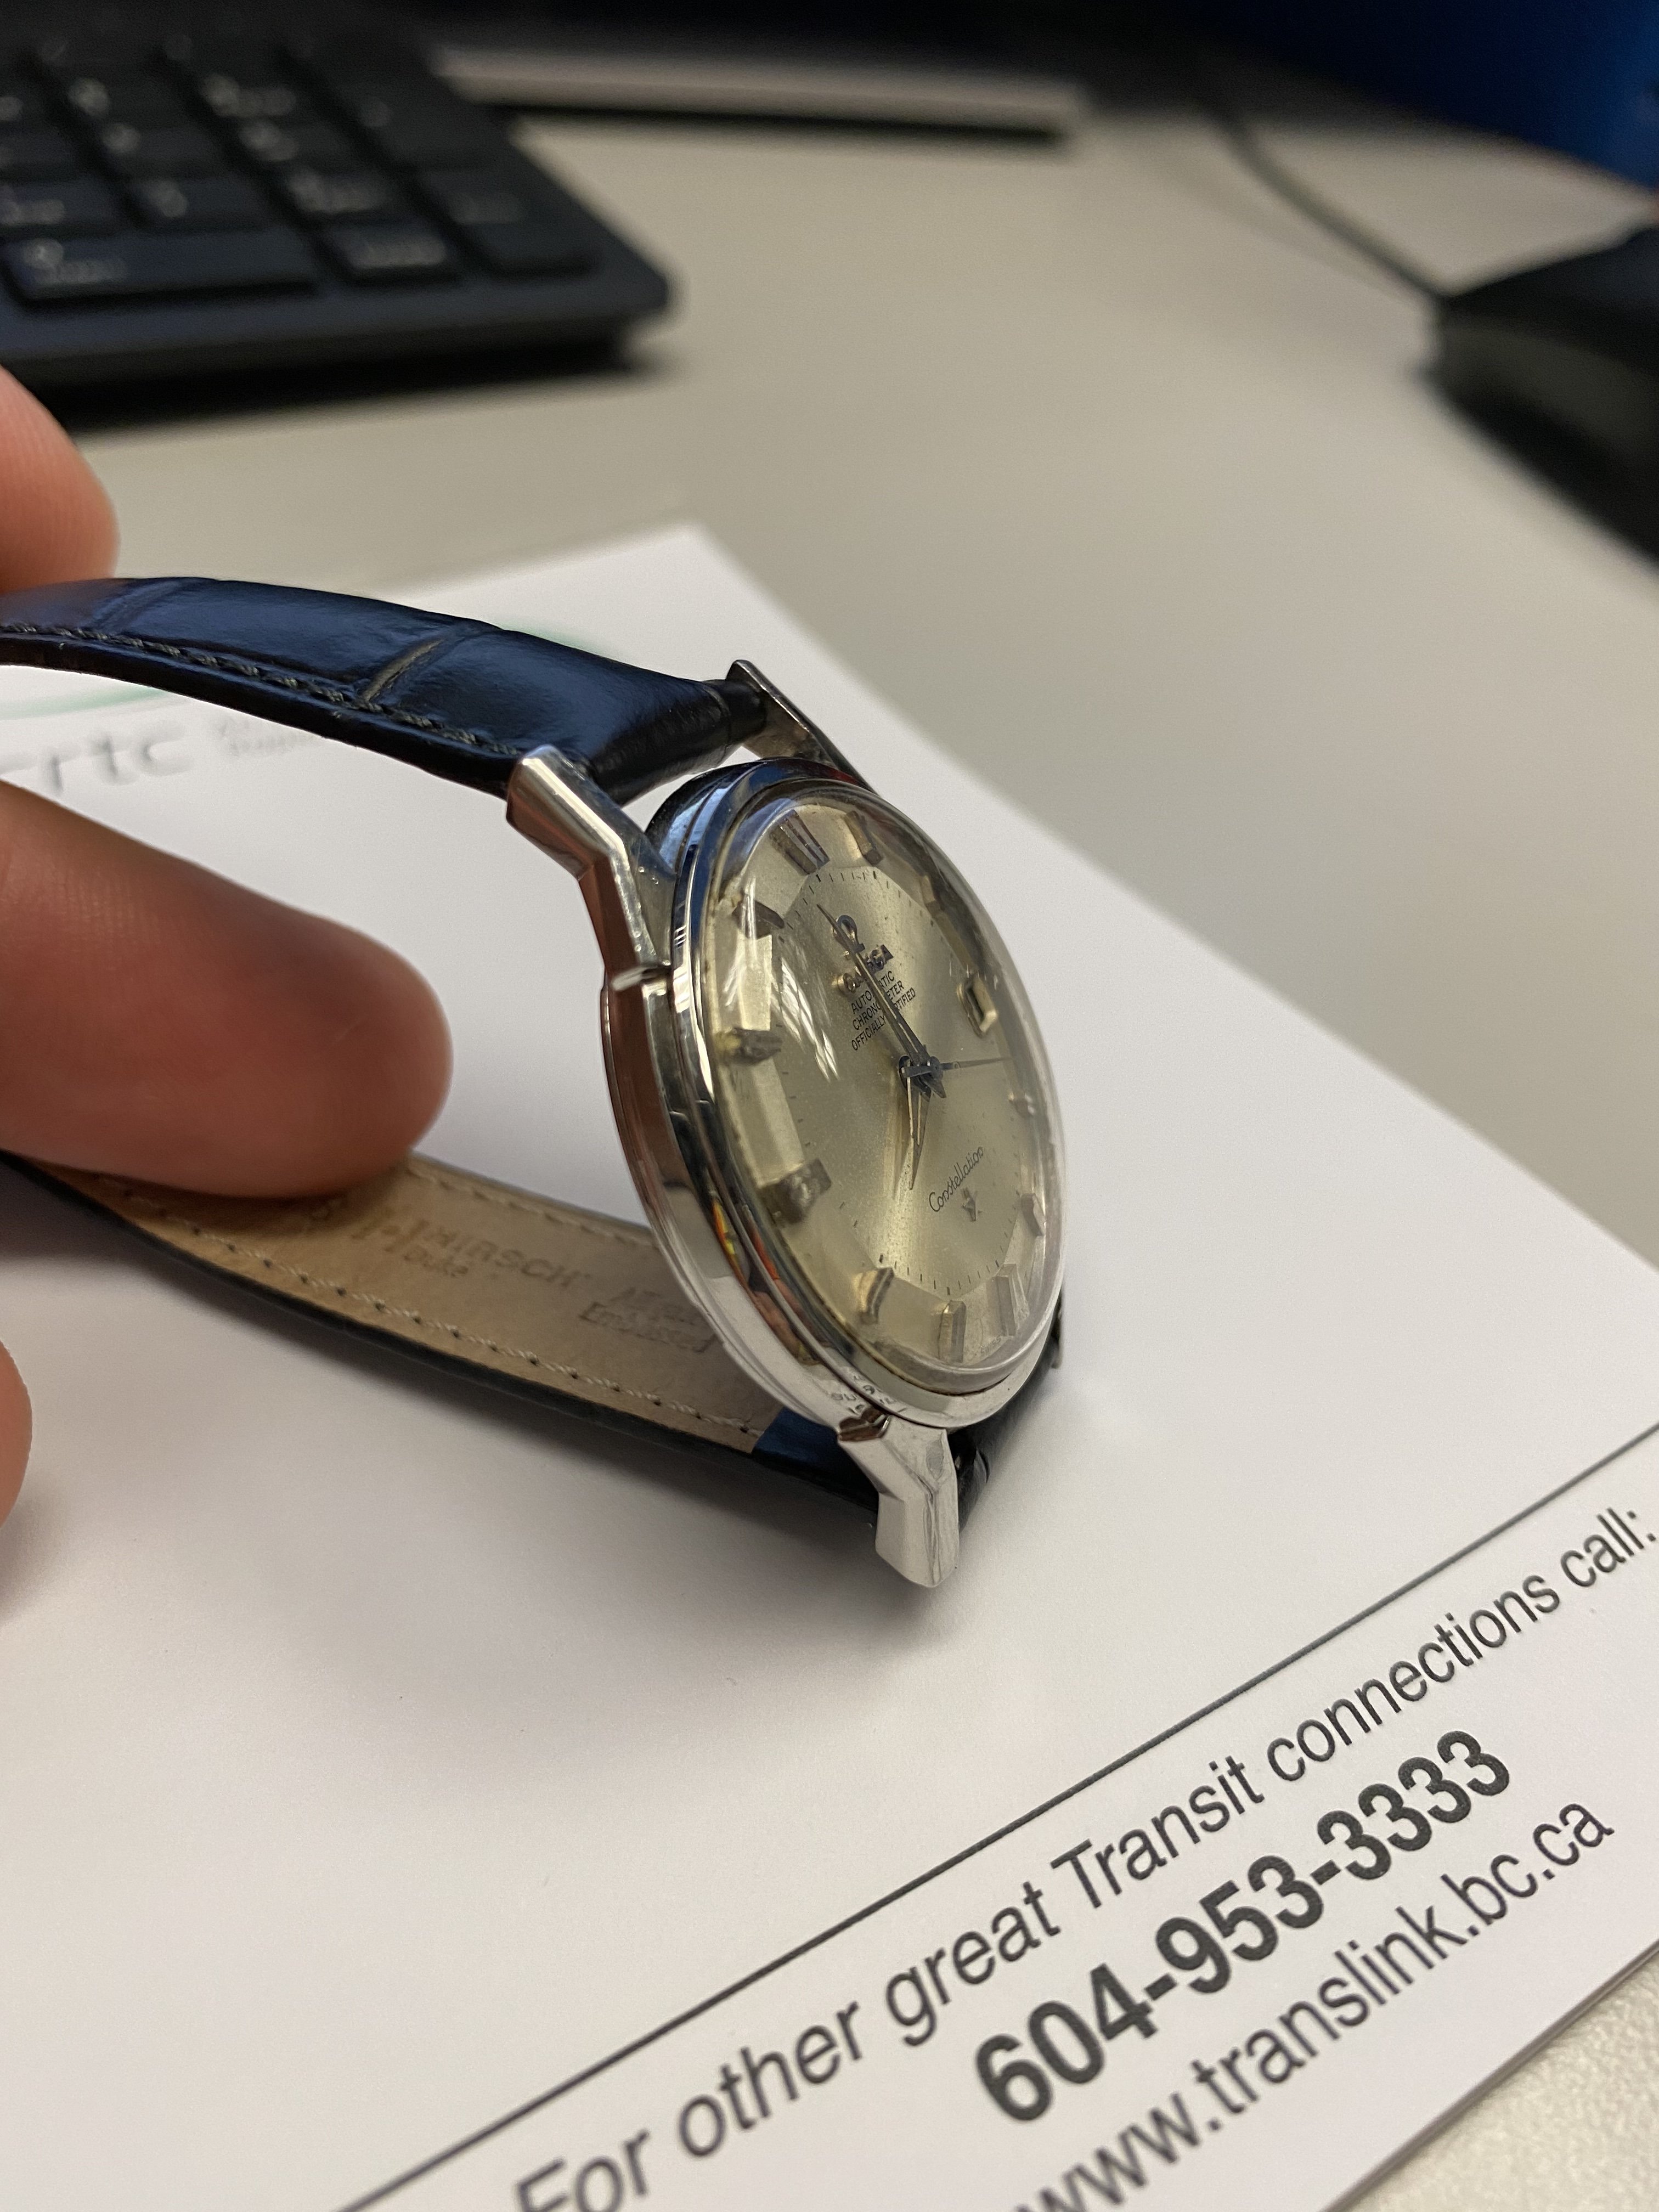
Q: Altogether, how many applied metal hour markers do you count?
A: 11